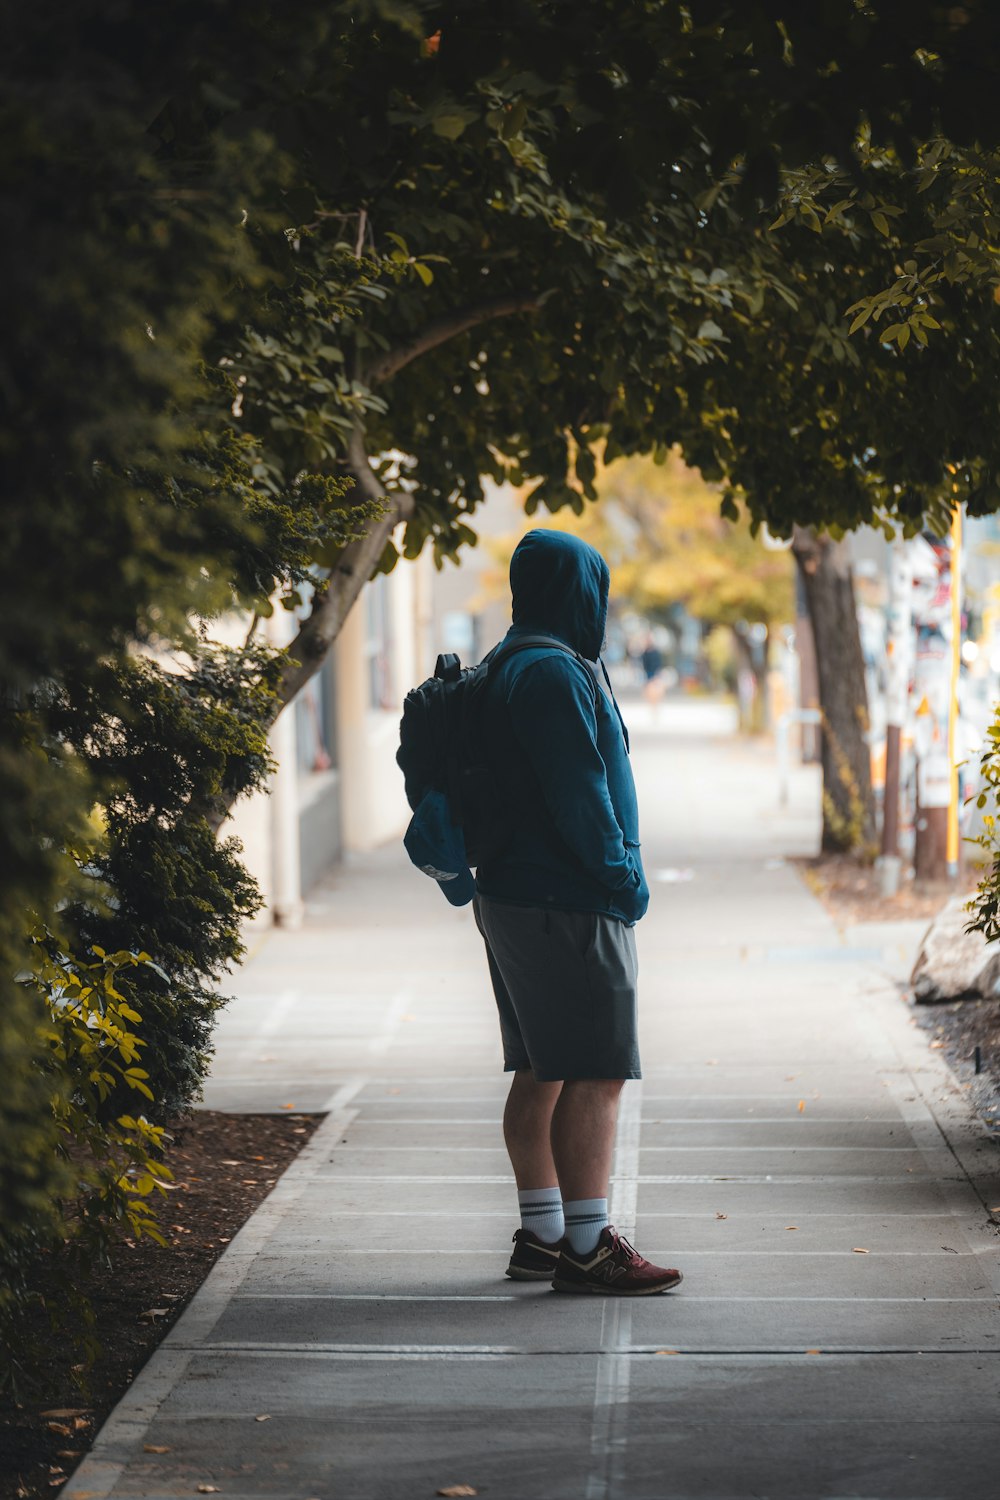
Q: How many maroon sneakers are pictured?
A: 2